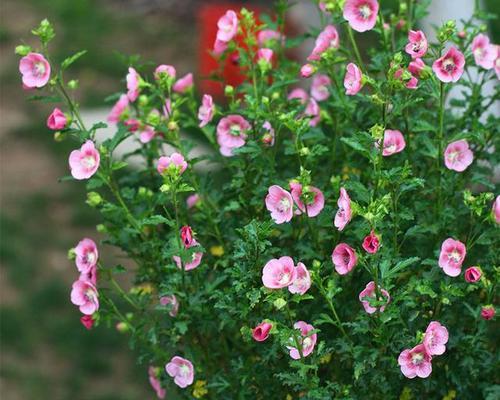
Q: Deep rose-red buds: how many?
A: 7